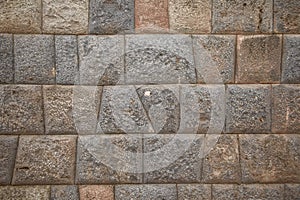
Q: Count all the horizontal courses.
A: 5